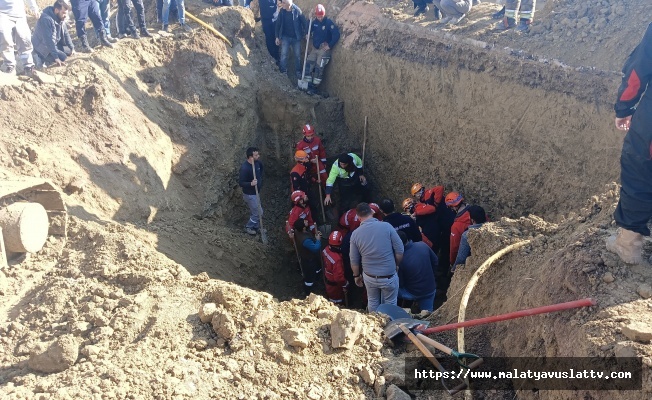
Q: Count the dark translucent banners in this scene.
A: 1